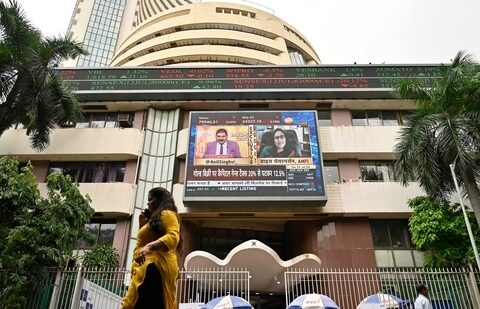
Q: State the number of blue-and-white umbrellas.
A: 3